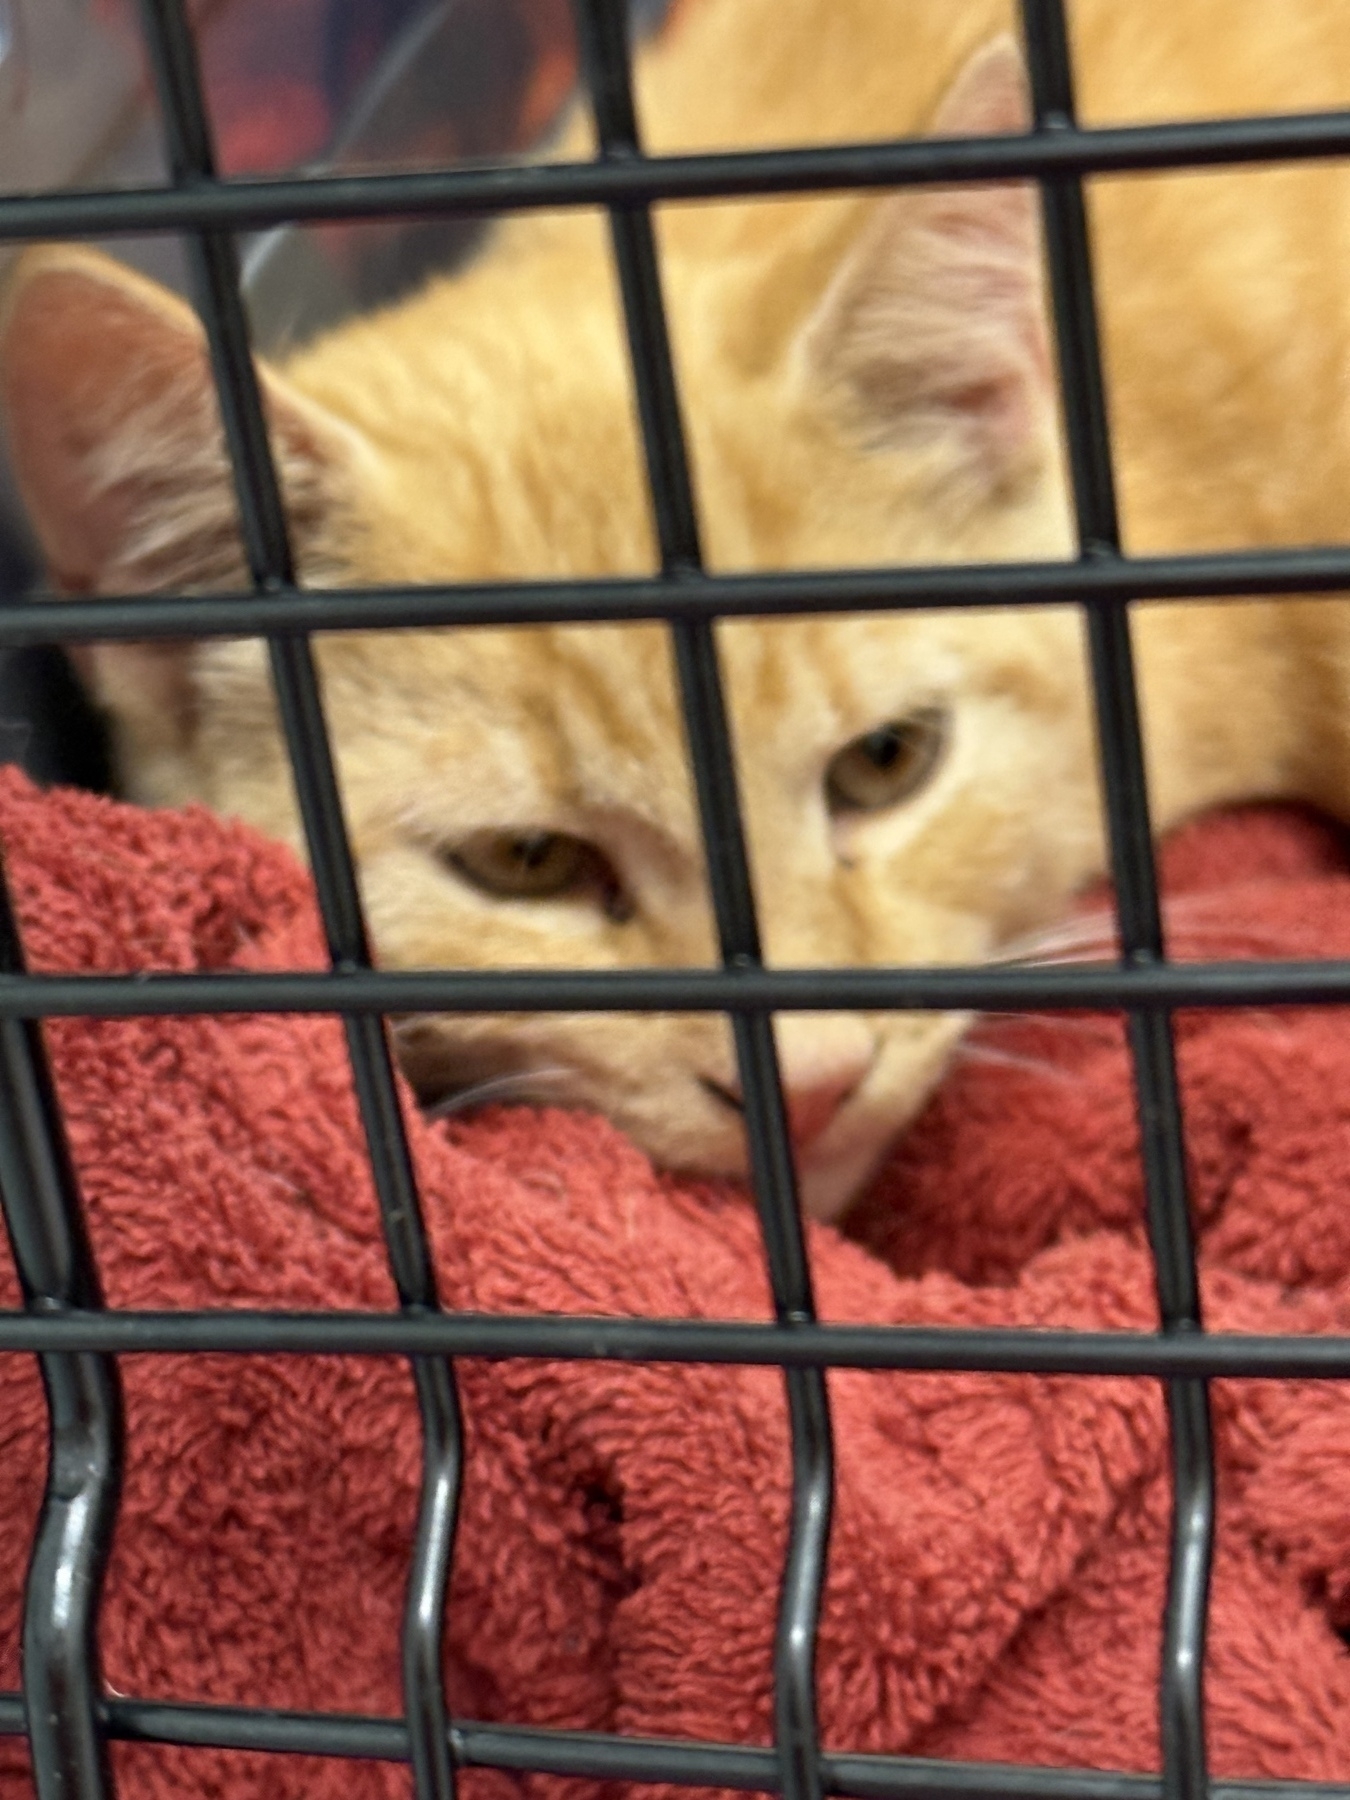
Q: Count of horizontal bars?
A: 5